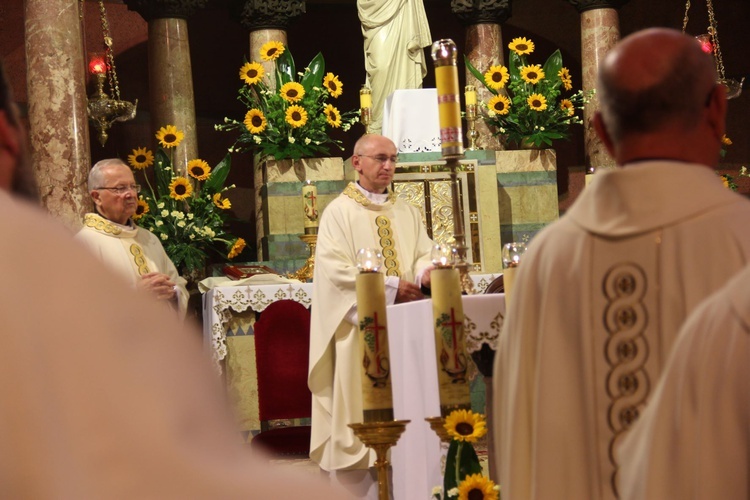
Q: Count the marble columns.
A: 5